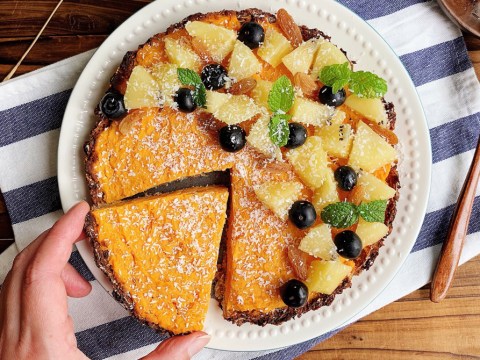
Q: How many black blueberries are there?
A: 11